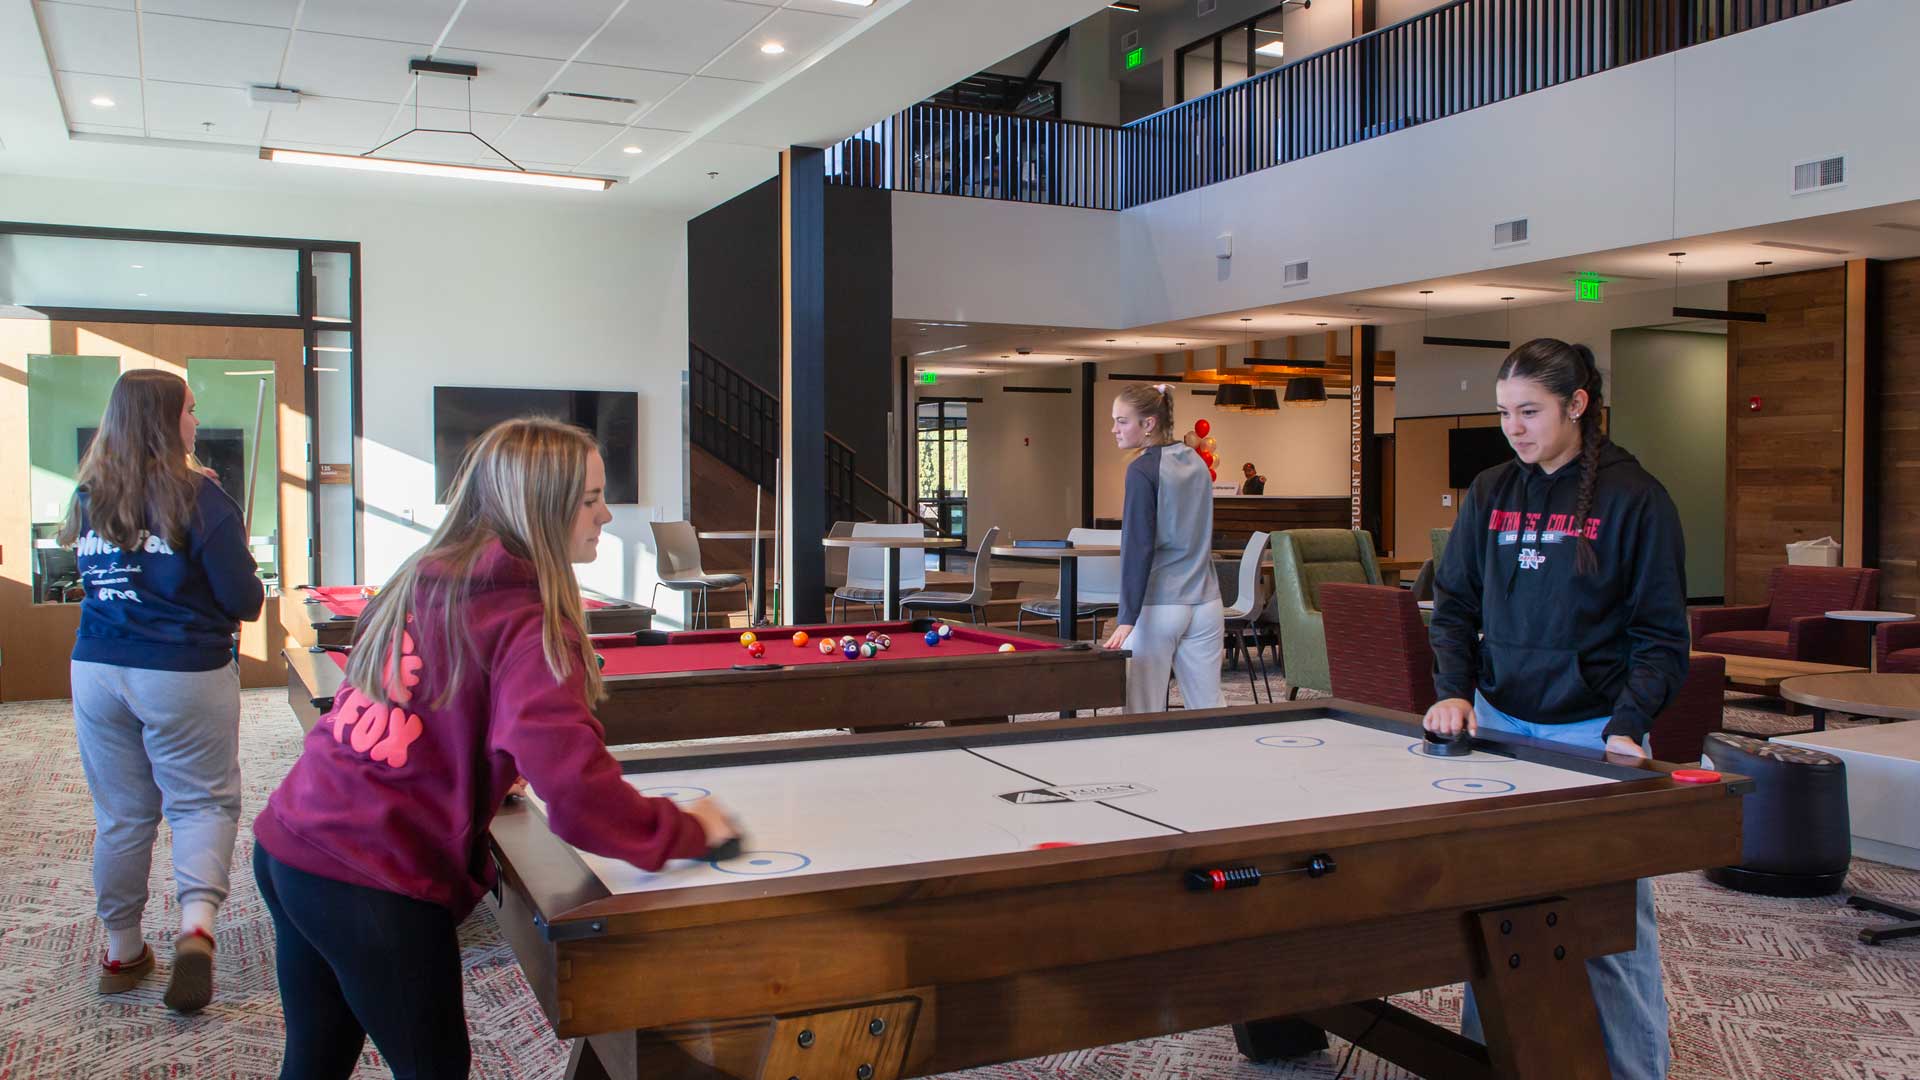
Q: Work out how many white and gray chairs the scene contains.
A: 6